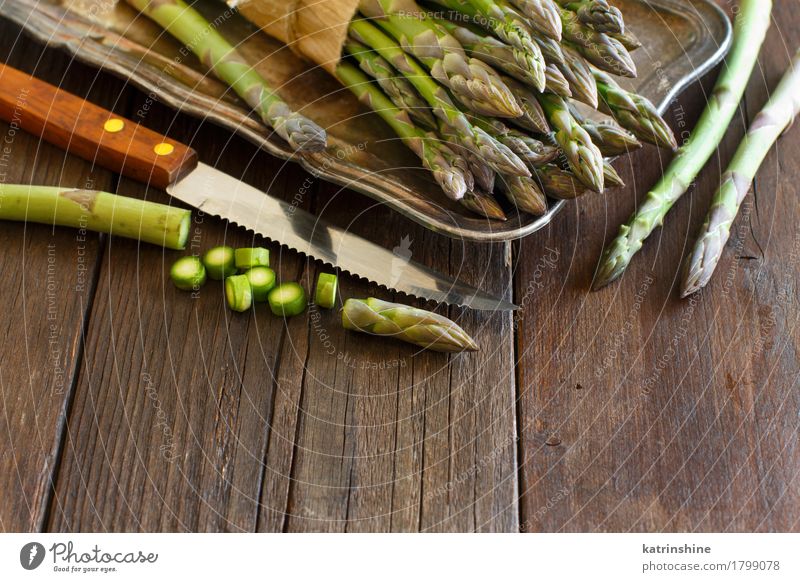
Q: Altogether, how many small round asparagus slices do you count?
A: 7